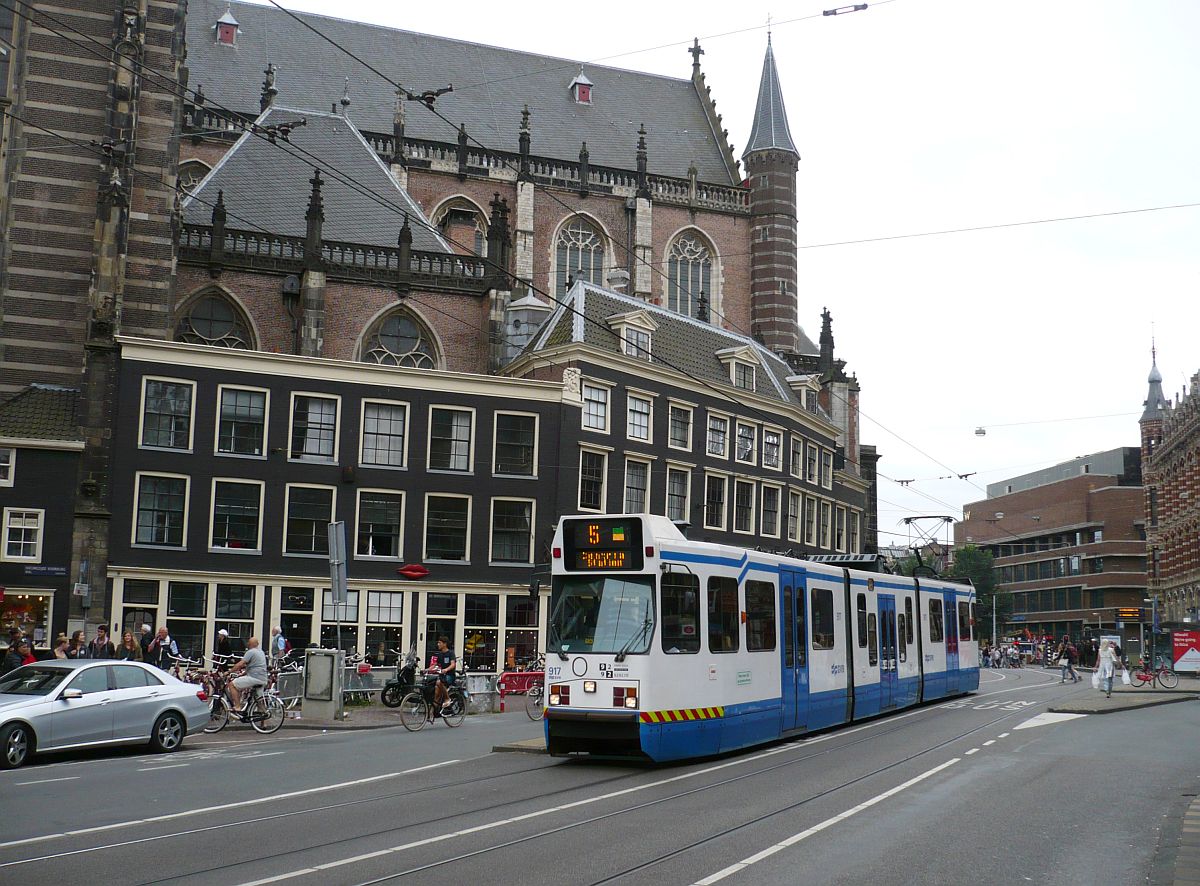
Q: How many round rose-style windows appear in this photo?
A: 2